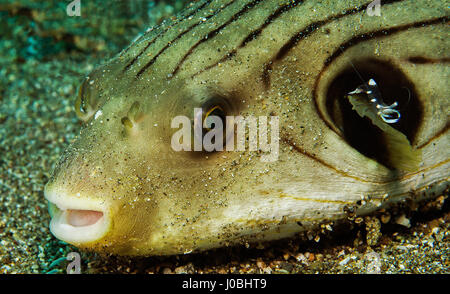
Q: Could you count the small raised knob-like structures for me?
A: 2